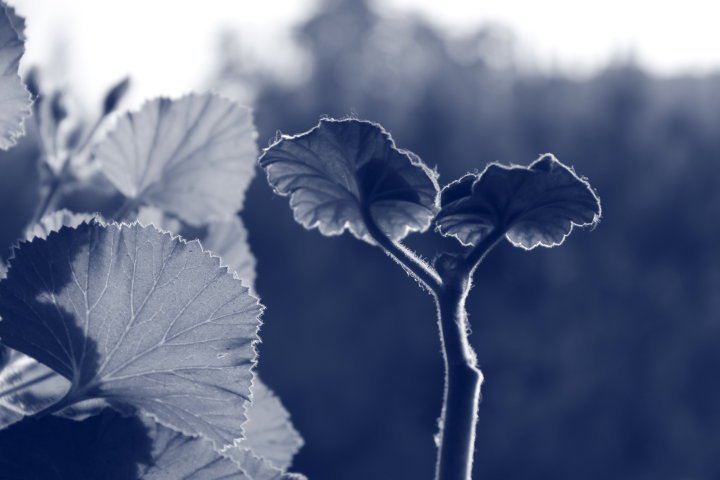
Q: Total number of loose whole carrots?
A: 0